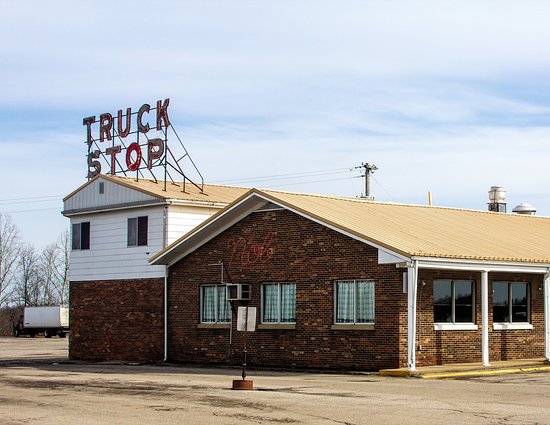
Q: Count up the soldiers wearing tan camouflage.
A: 0